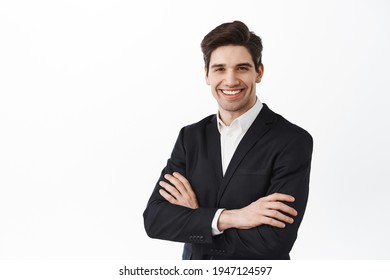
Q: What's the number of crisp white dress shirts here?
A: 1